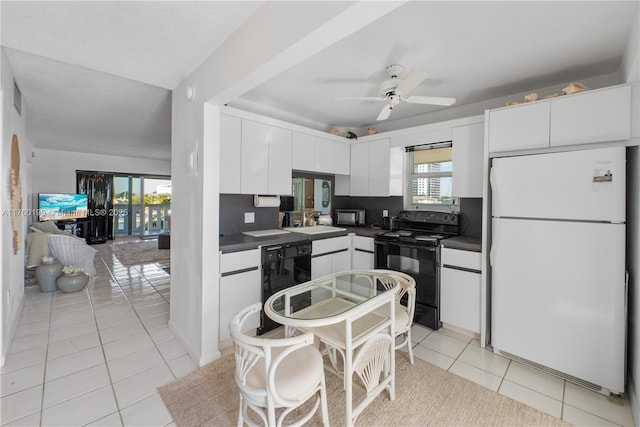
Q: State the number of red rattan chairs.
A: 0